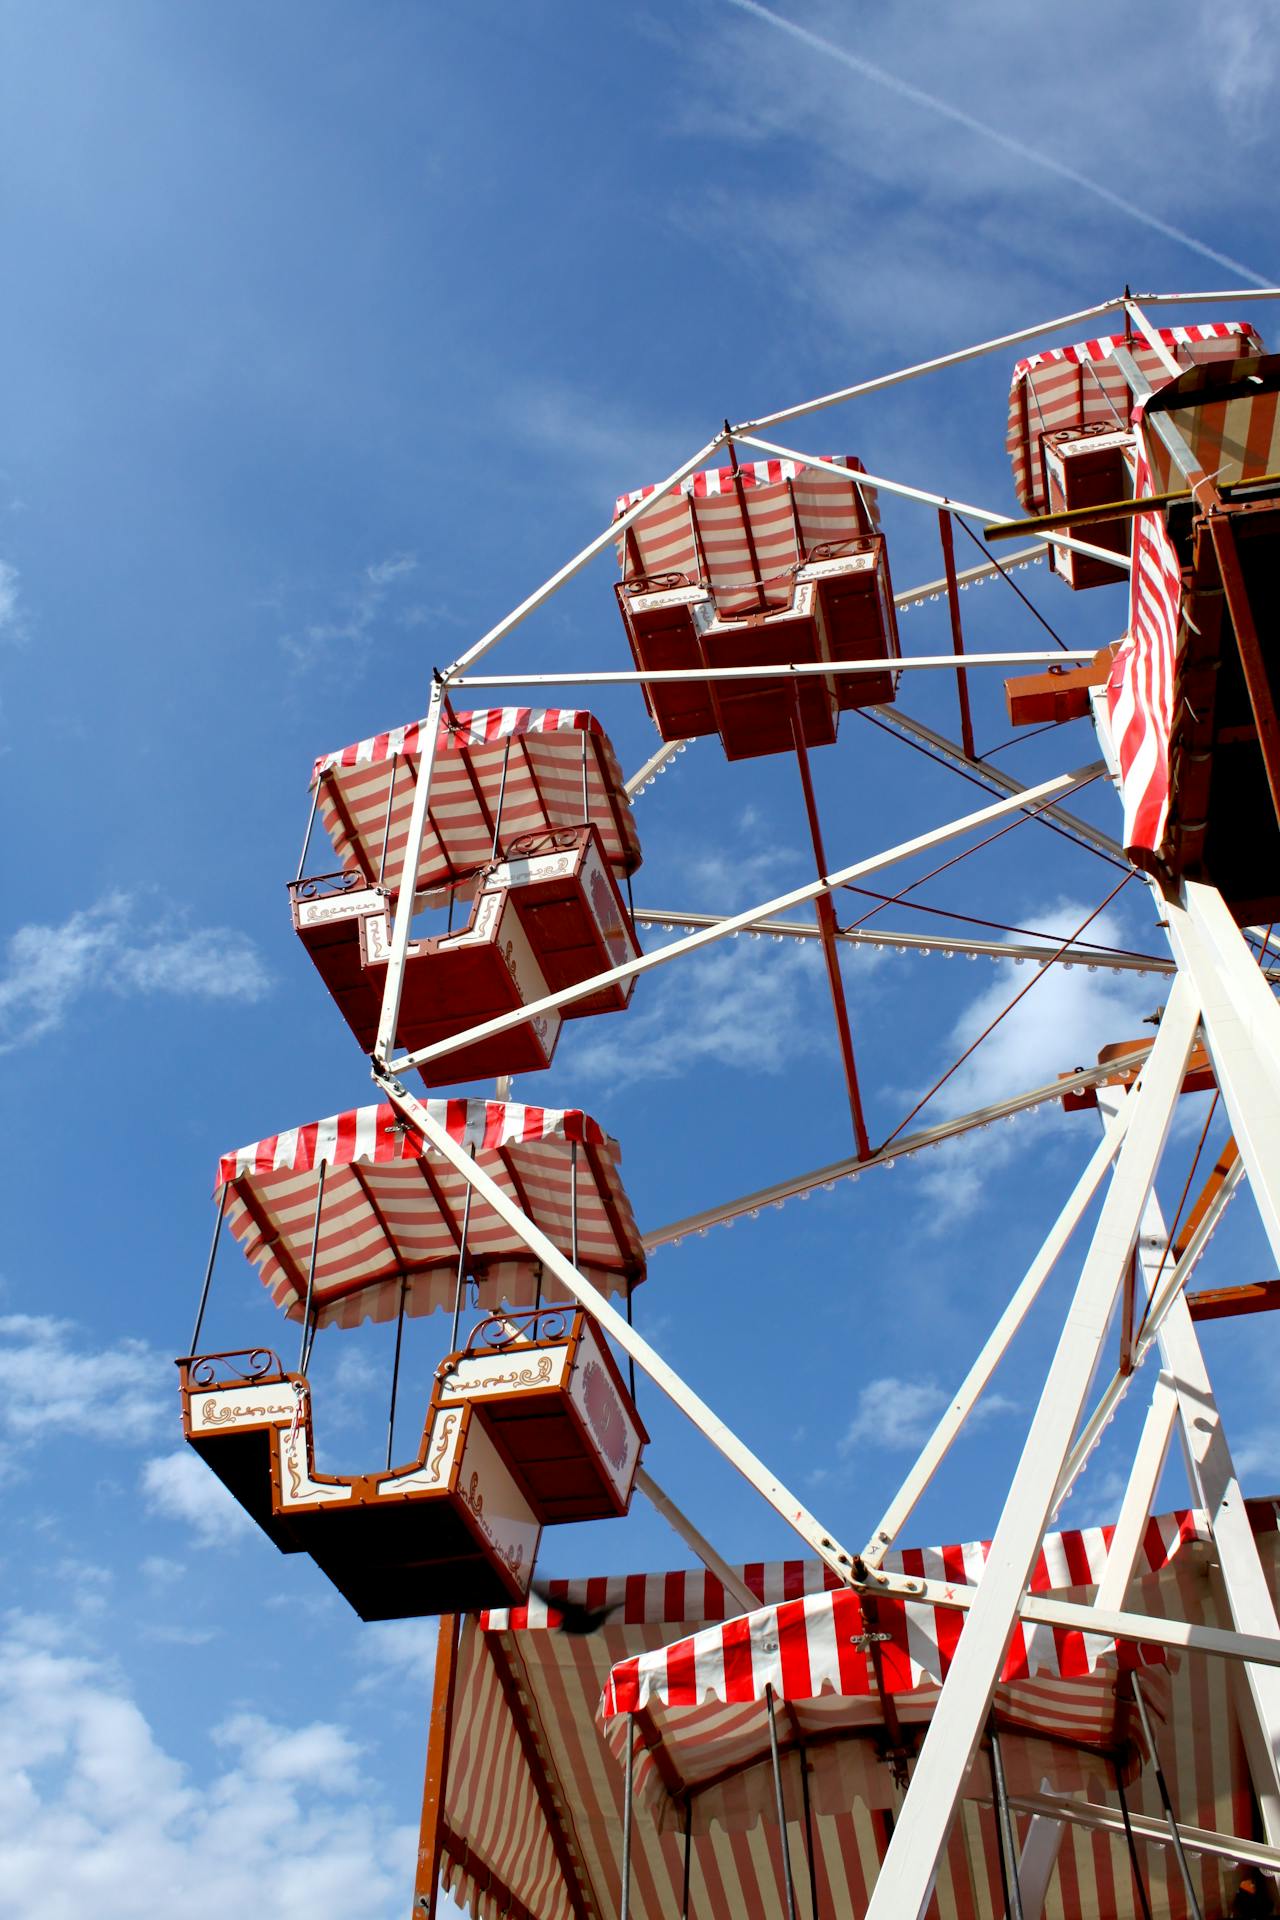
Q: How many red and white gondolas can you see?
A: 5